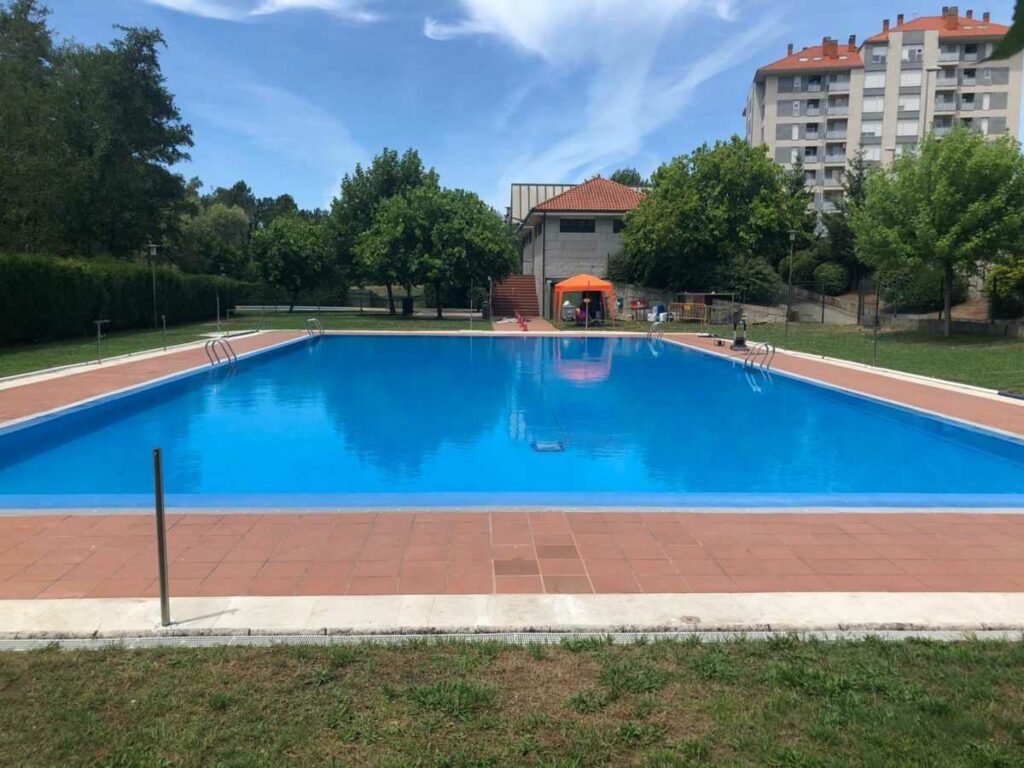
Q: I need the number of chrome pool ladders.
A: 4